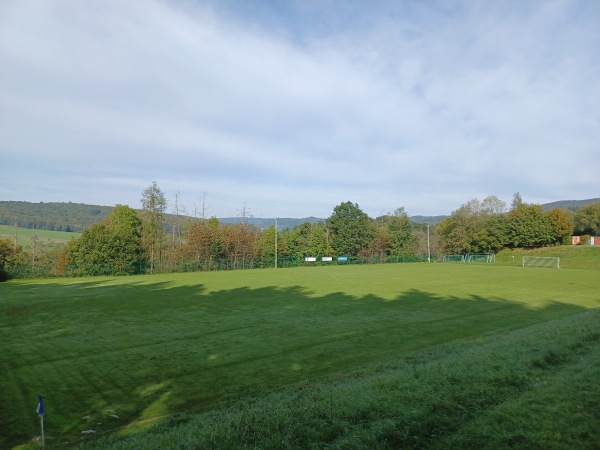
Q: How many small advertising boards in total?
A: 3